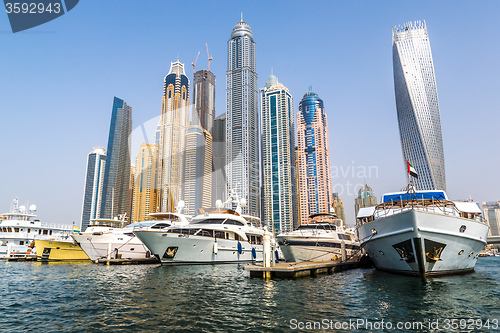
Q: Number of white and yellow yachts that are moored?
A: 6